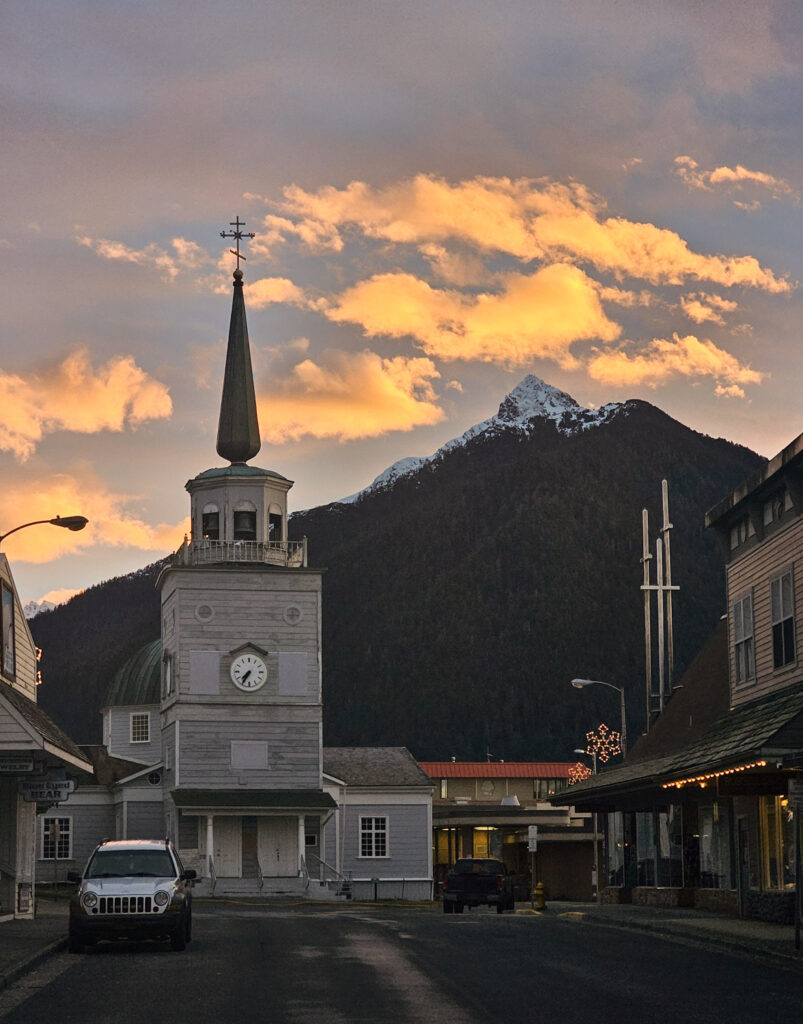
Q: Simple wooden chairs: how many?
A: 0